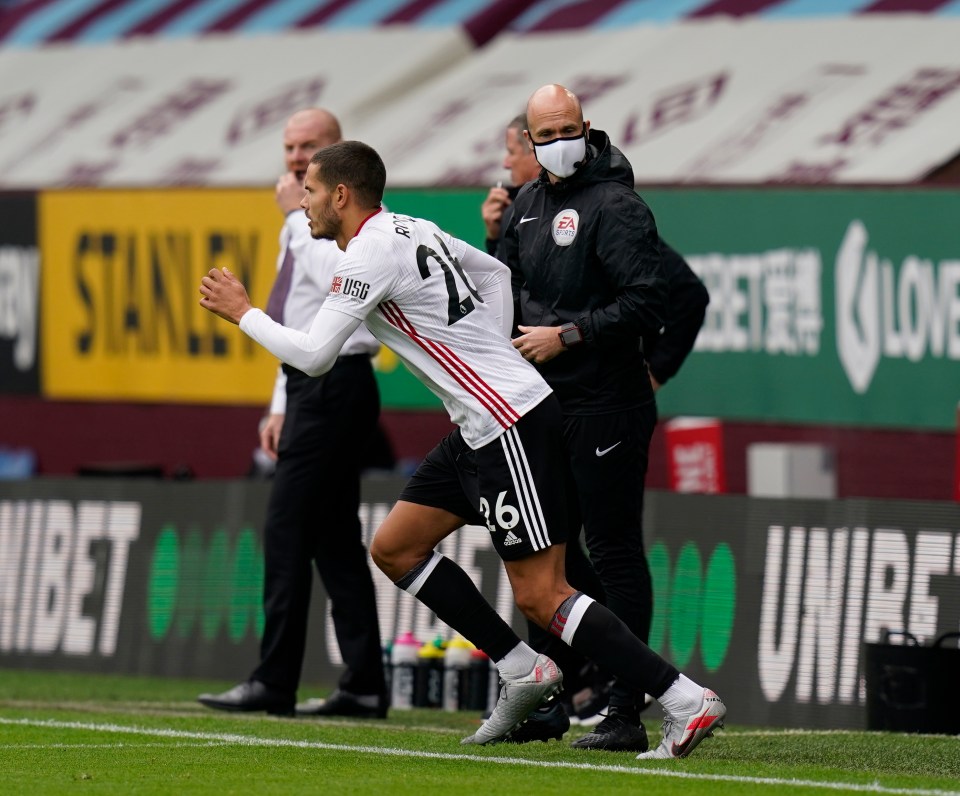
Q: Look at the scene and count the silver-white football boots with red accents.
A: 2